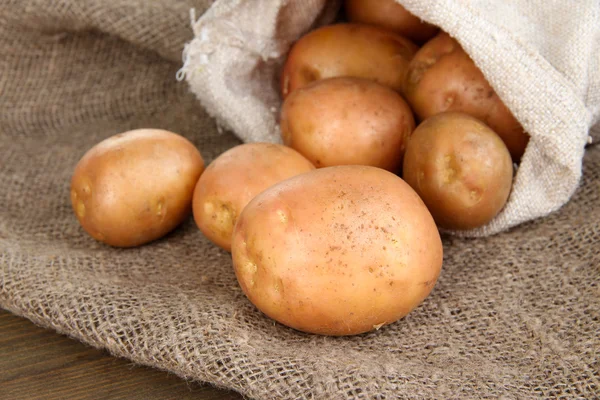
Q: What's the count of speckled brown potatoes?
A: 8